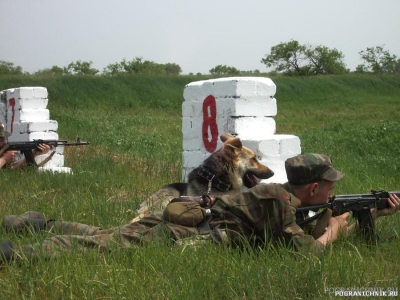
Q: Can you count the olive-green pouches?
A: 1